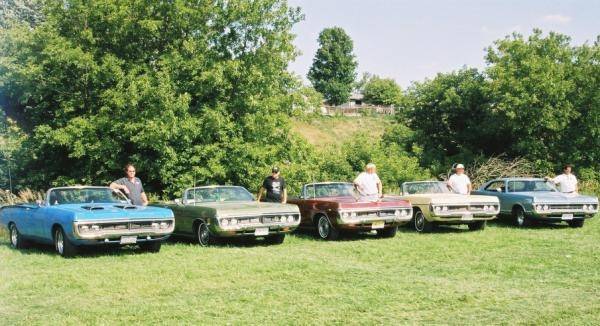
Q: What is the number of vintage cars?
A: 5